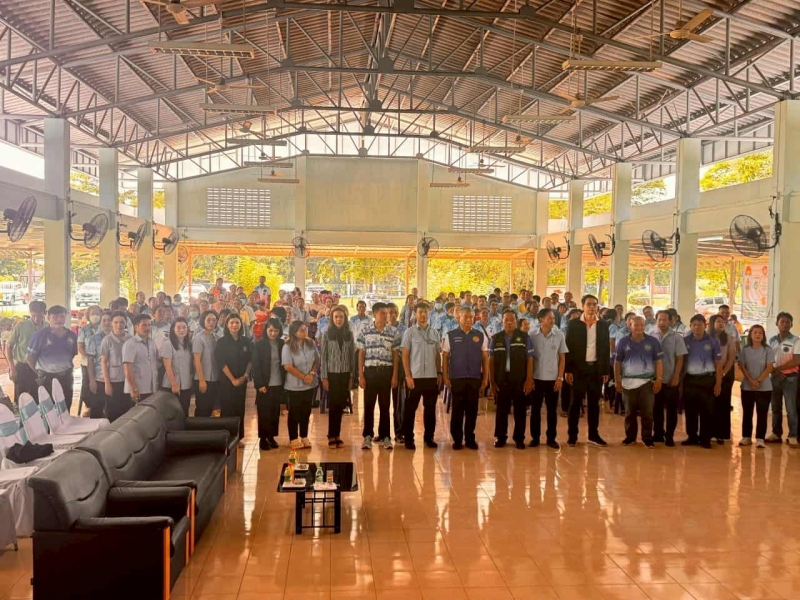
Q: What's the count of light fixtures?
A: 10